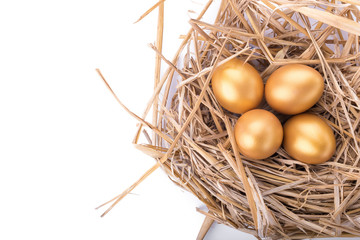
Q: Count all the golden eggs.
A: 4